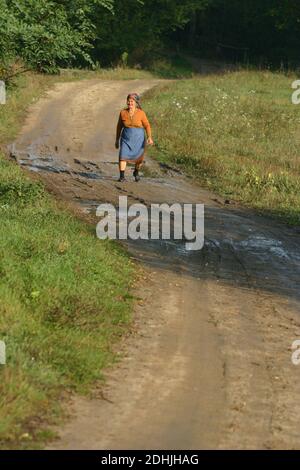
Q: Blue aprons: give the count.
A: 1